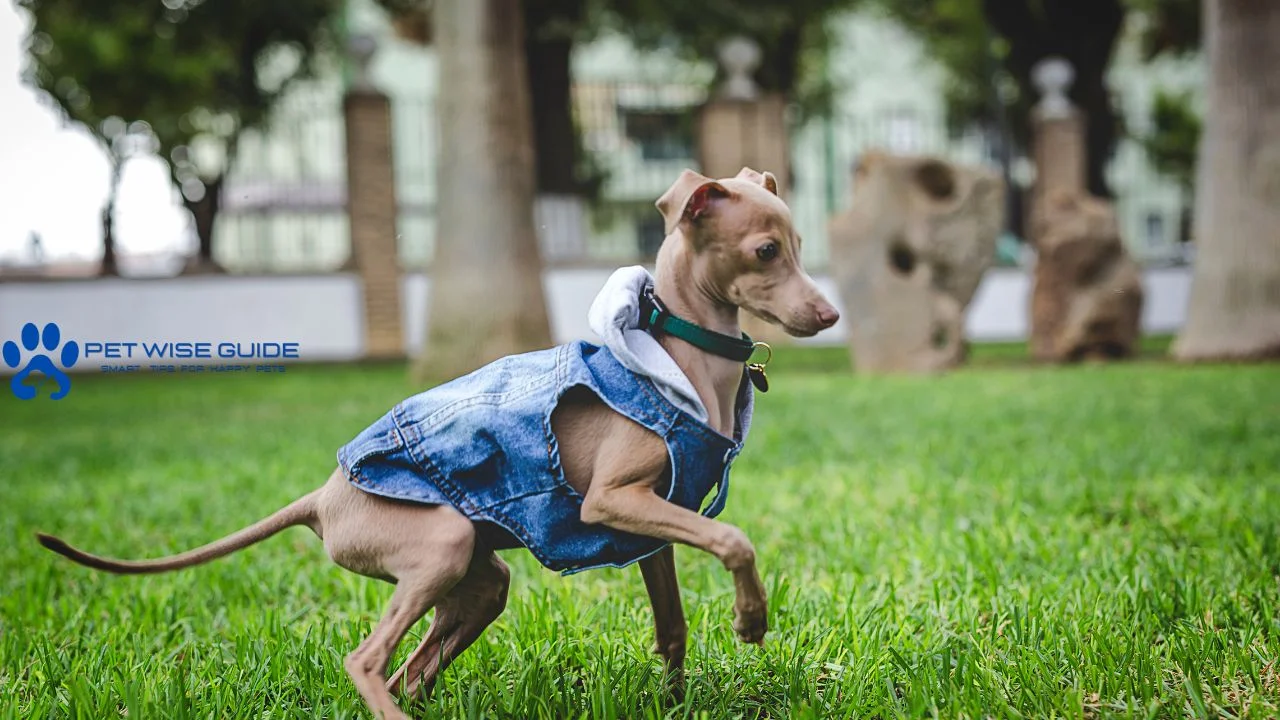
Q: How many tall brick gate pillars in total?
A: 3